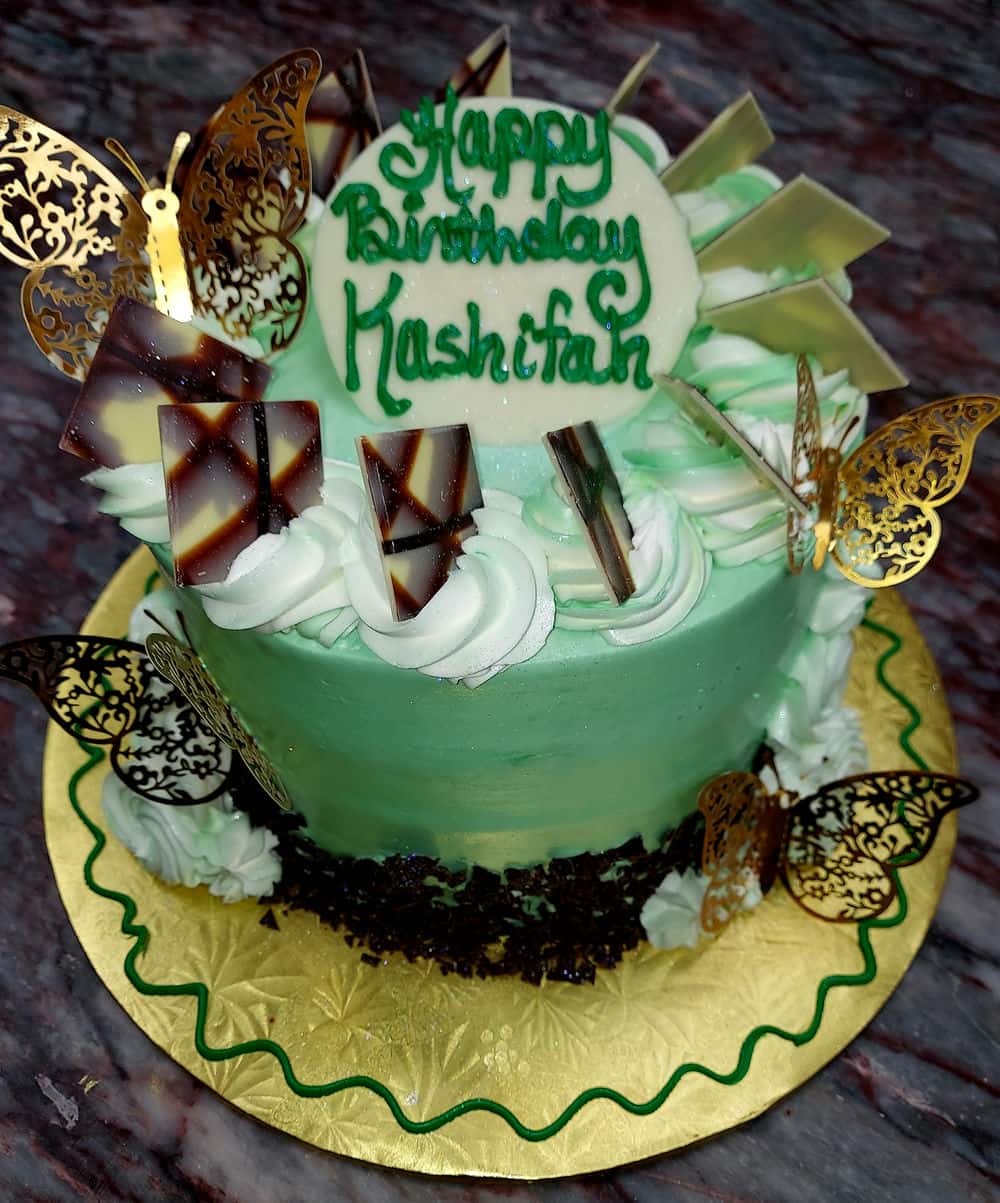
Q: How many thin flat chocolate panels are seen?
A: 11